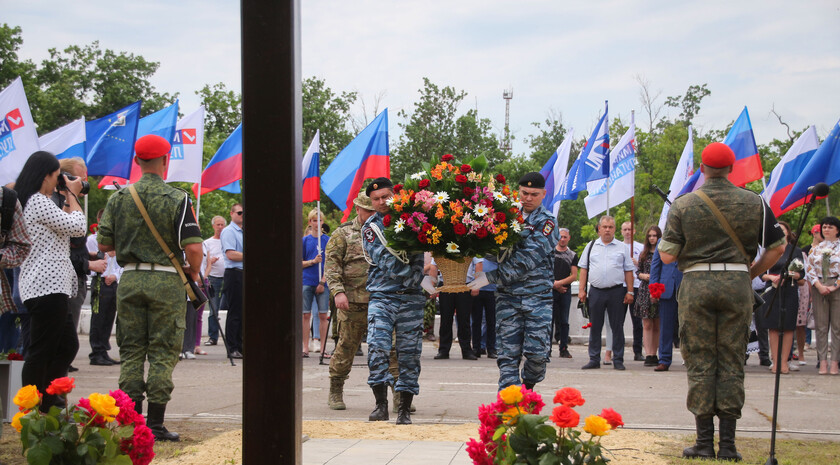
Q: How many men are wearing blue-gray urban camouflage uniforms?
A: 2